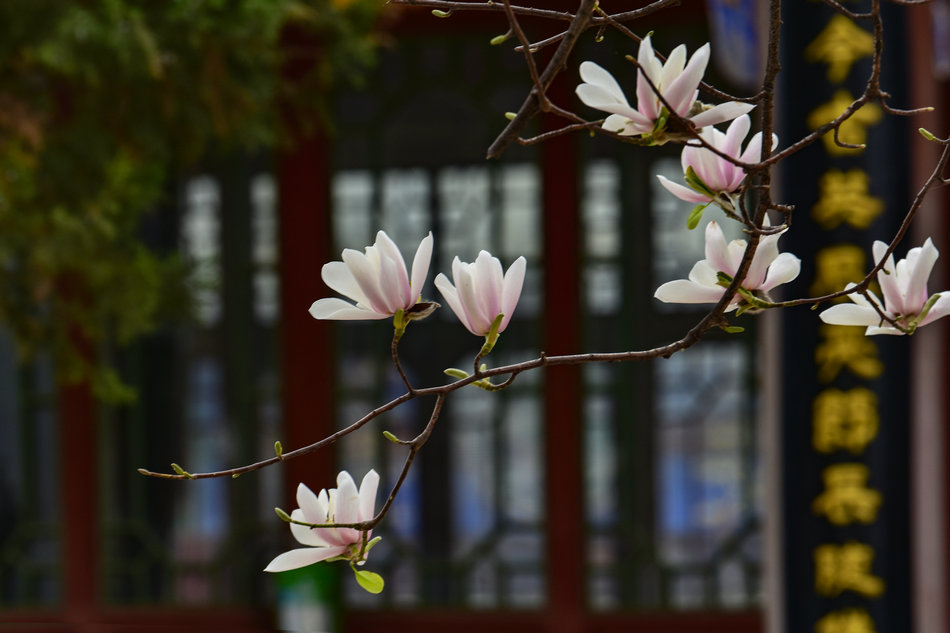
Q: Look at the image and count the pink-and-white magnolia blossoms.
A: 7